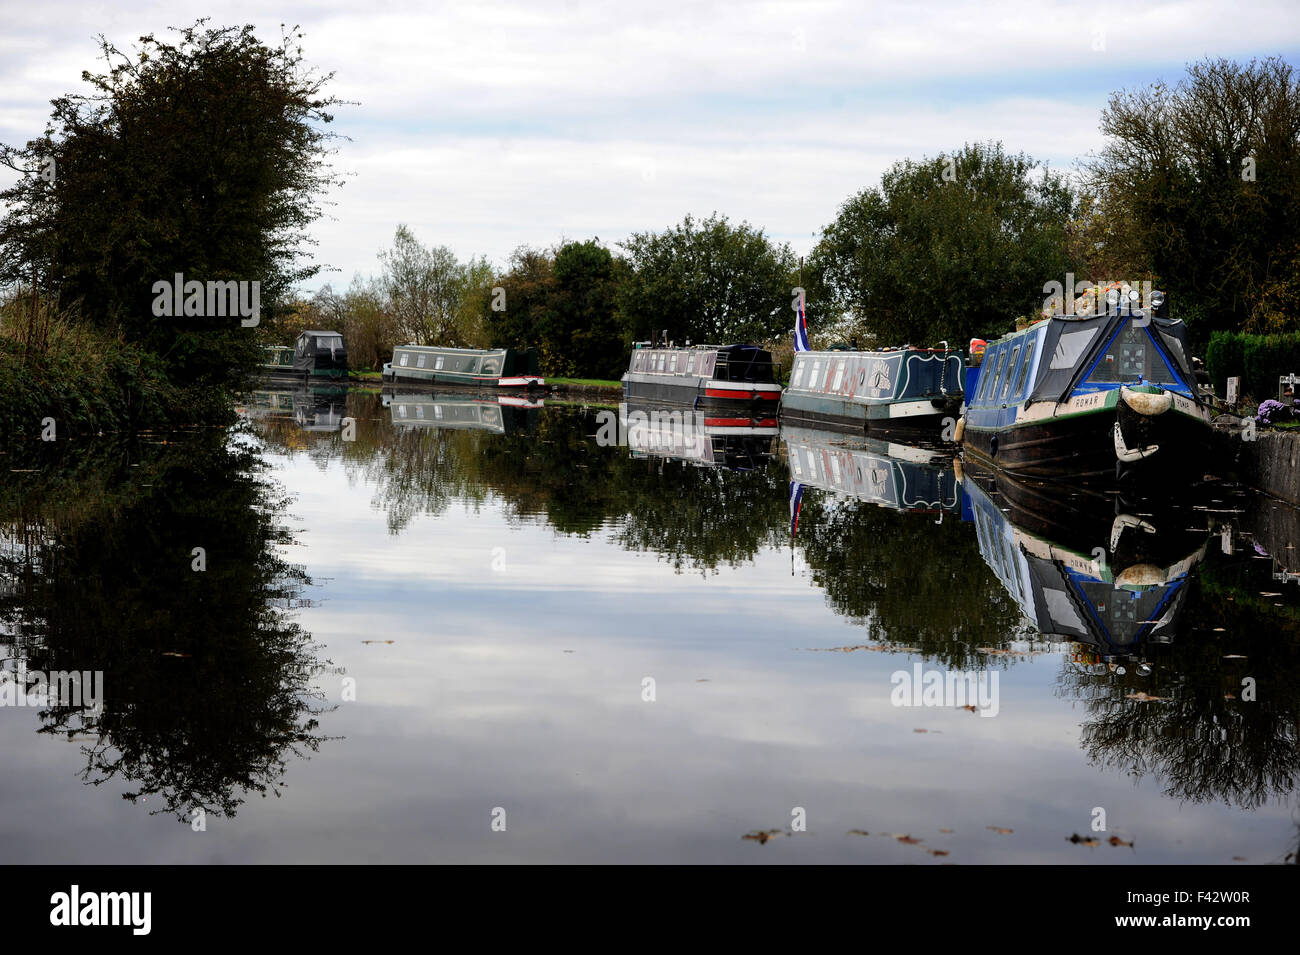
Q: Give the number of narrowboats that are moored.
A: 5